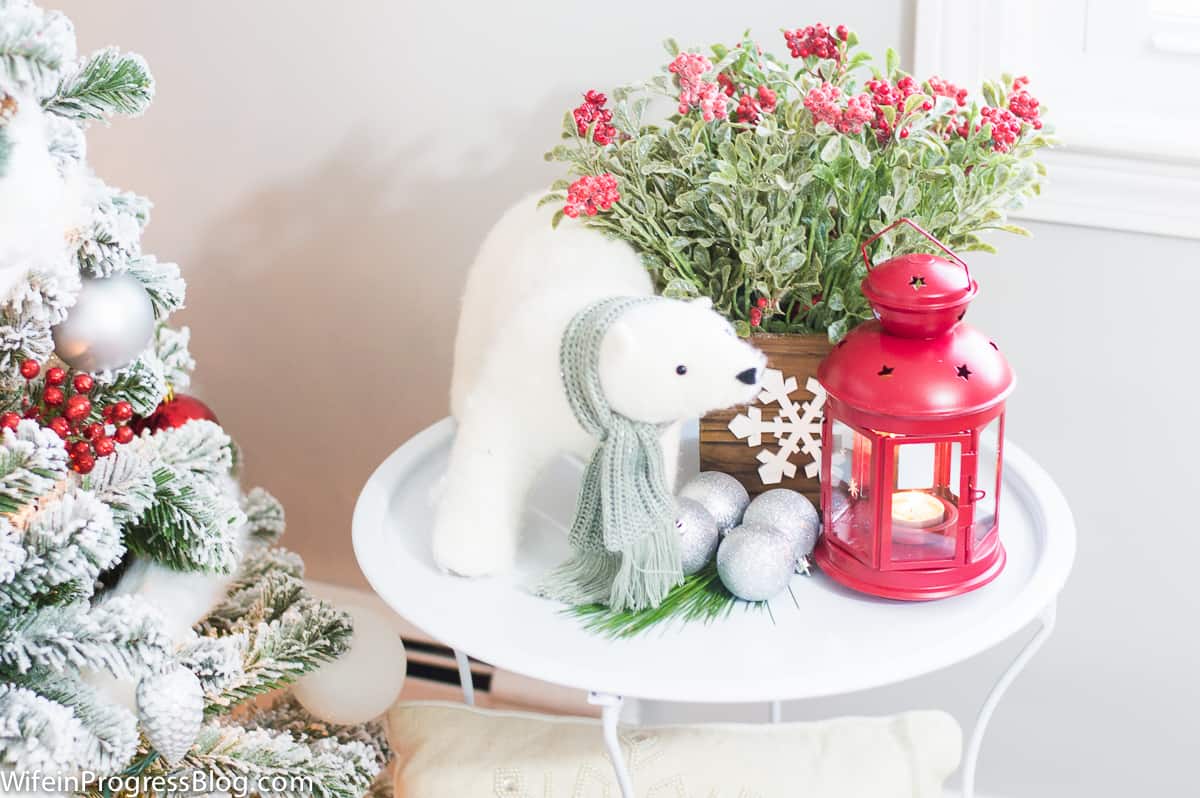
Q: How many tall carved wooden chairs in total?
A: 0